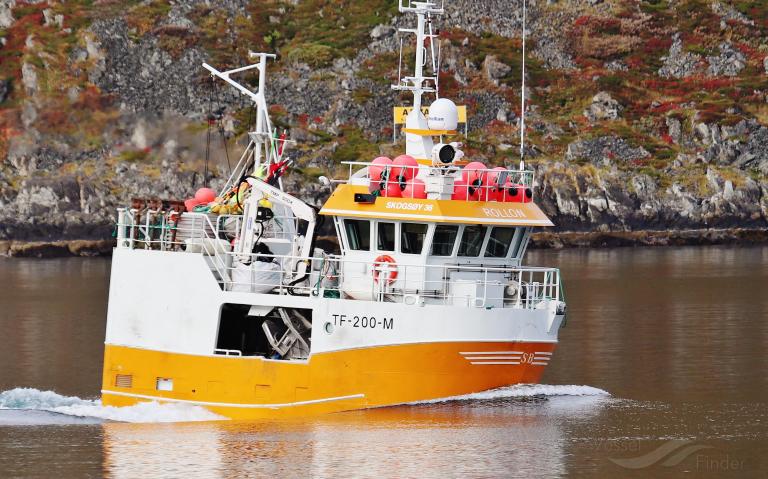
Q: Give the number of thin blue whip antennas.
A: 0